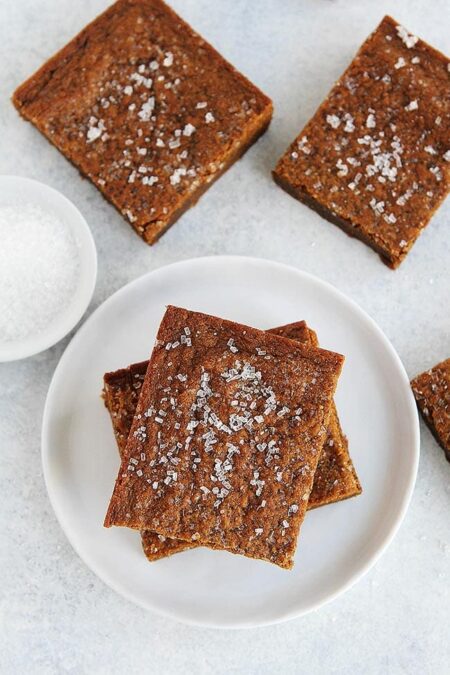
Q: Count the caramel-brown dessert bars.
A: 5